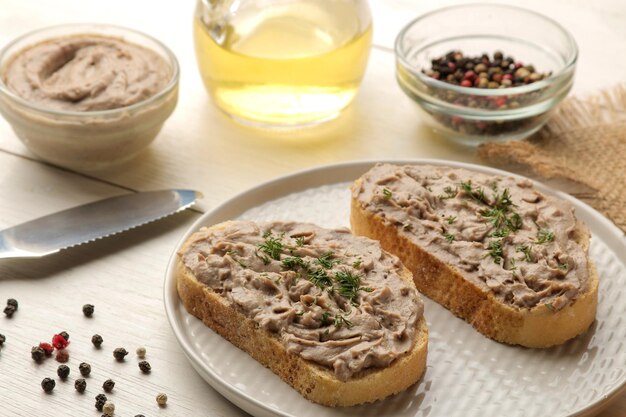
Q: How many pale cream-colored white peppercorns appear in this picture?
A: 3